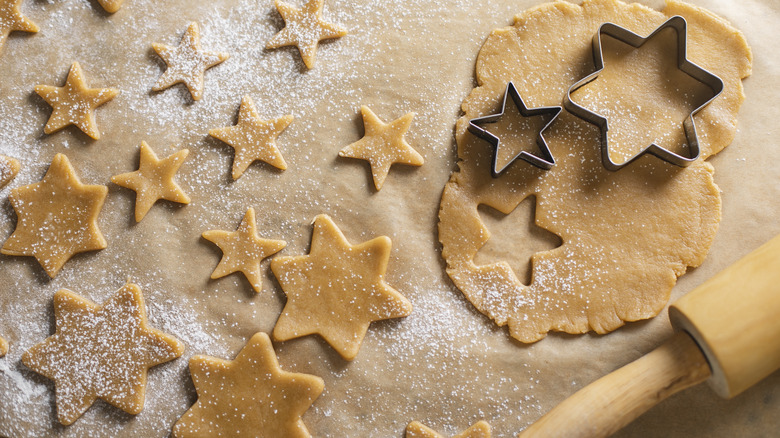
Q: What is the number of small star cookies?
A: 8